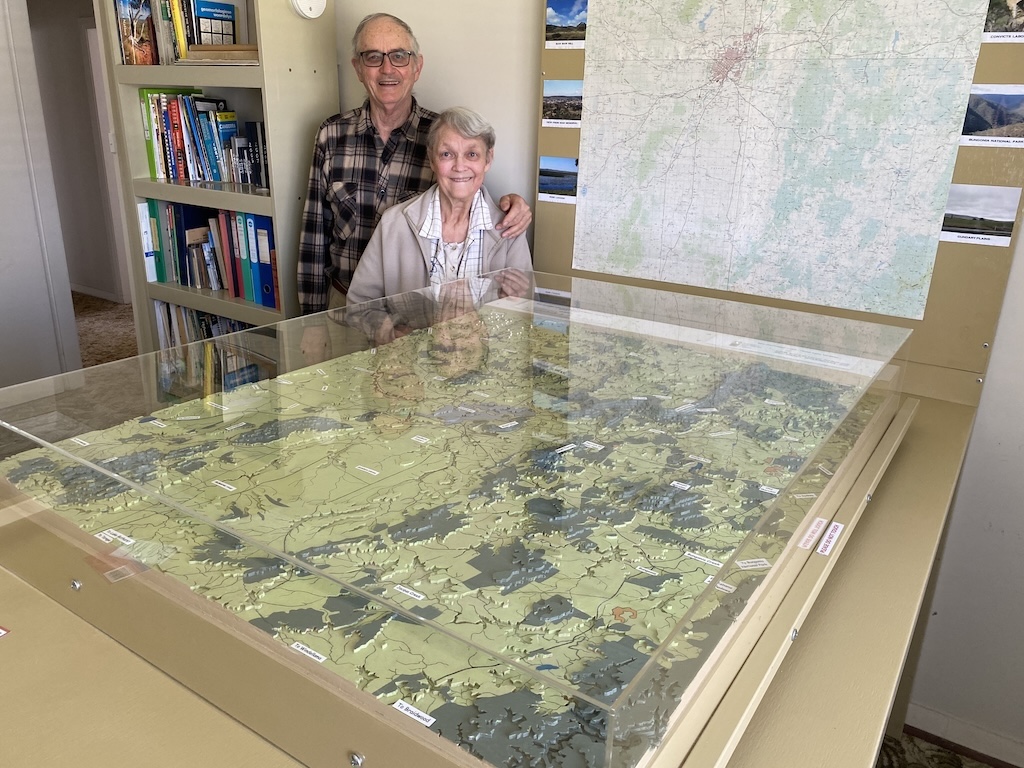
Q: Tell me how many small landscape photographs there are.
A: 6